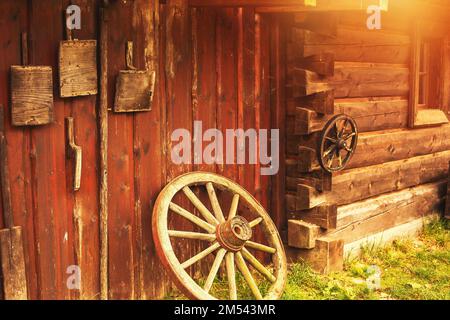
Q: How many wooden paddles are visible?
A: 3